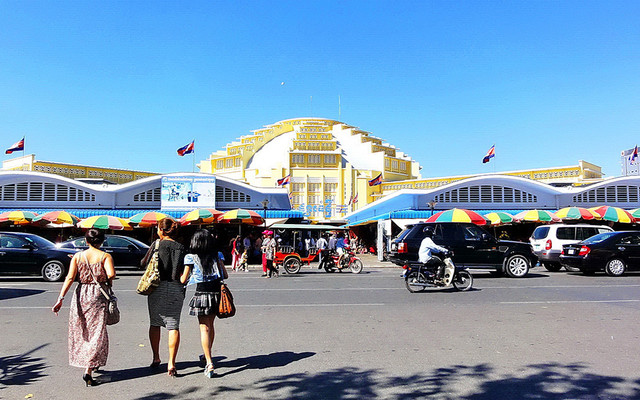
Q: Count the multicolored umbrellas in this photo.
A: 12